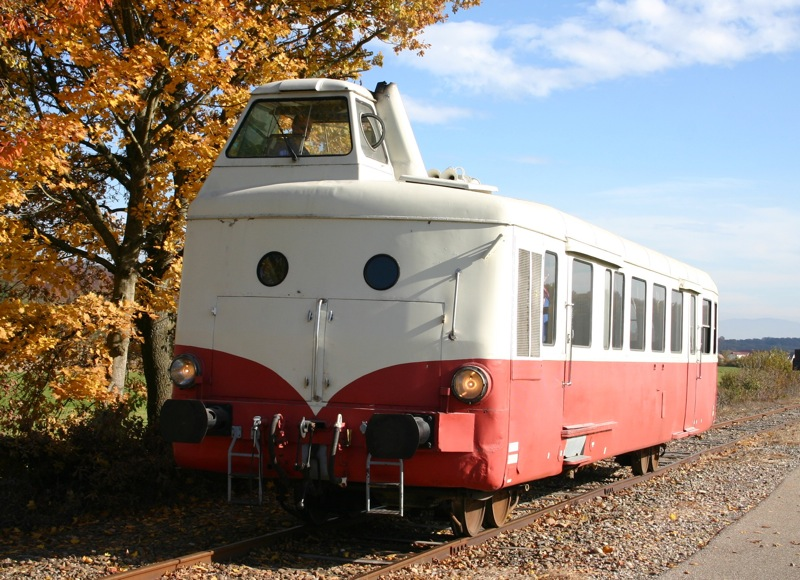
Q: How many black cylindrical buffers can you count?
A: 2